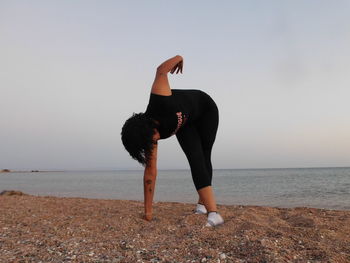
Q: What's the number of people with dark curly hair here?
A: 1